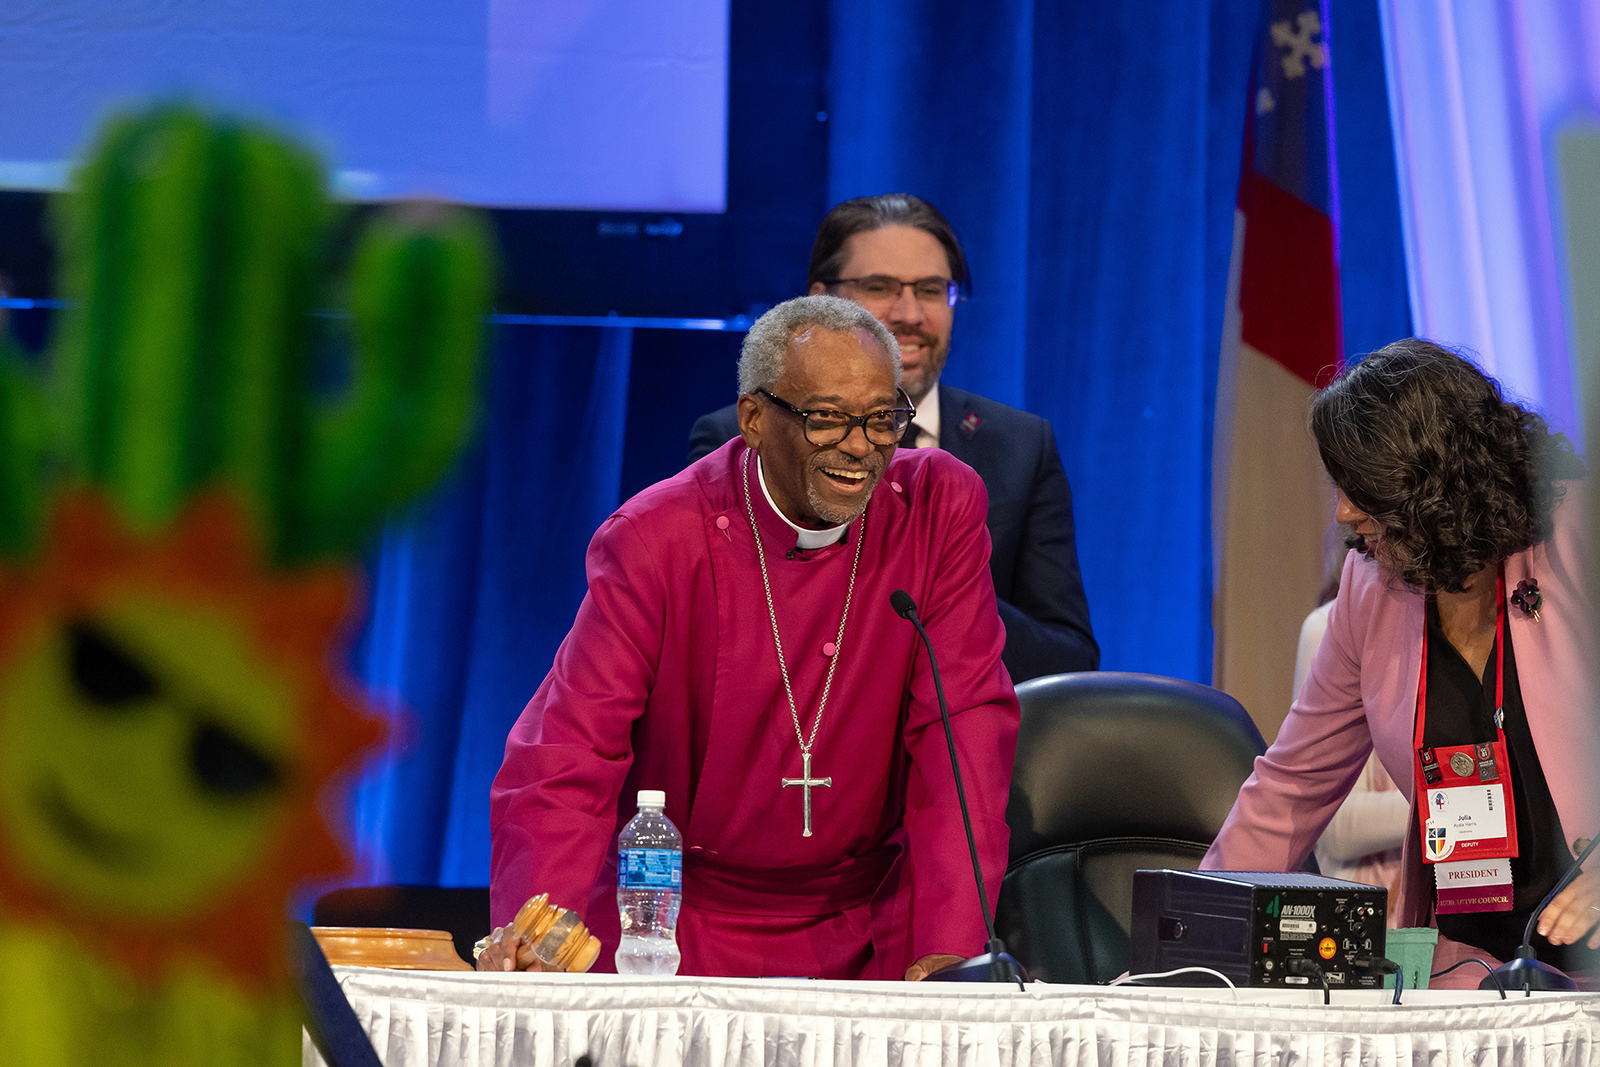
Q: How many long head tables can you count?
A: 1